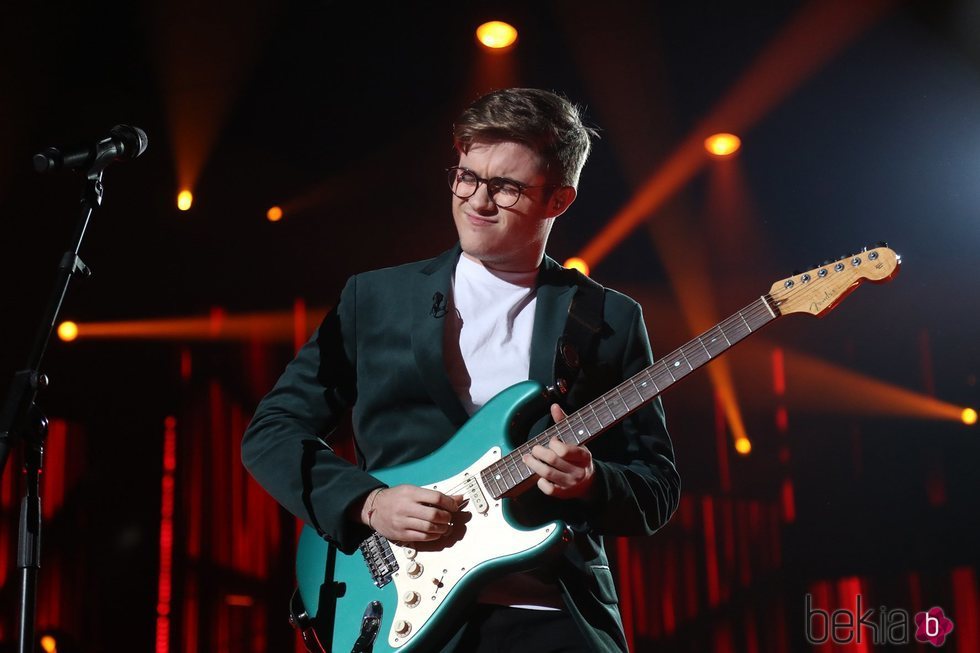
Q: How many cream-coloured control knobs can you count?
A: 3